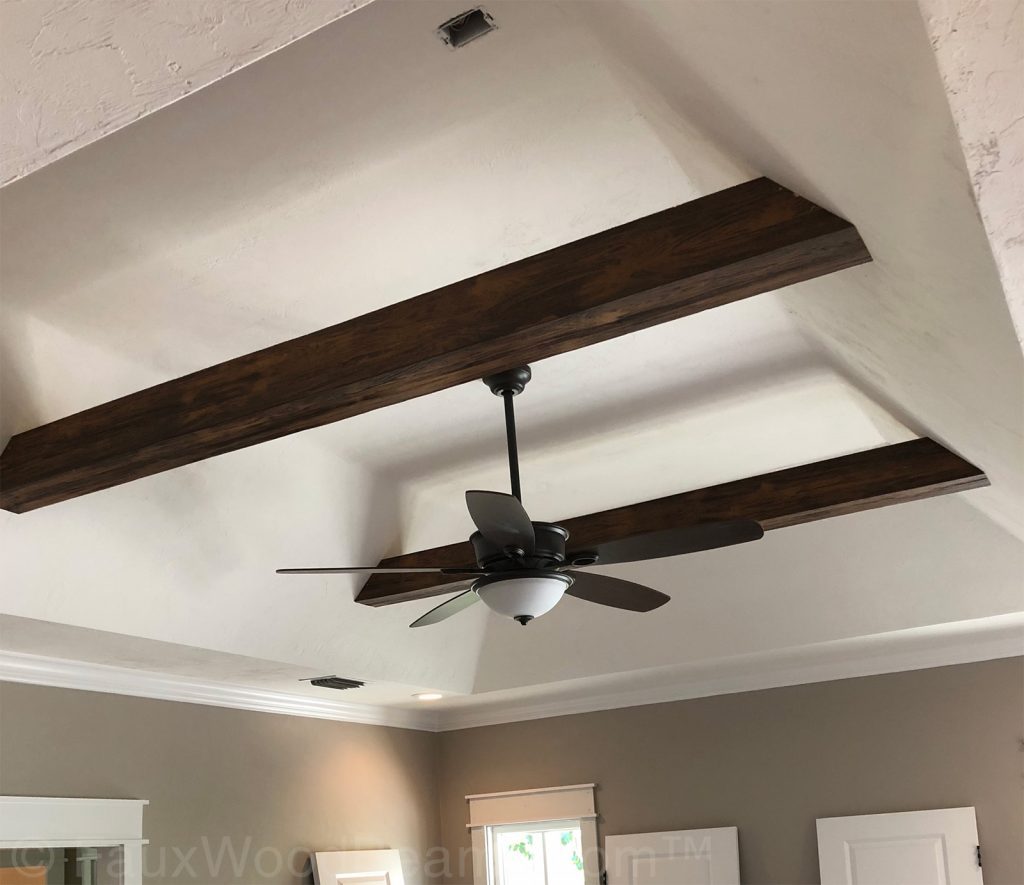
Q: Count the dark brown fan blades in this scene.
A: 5